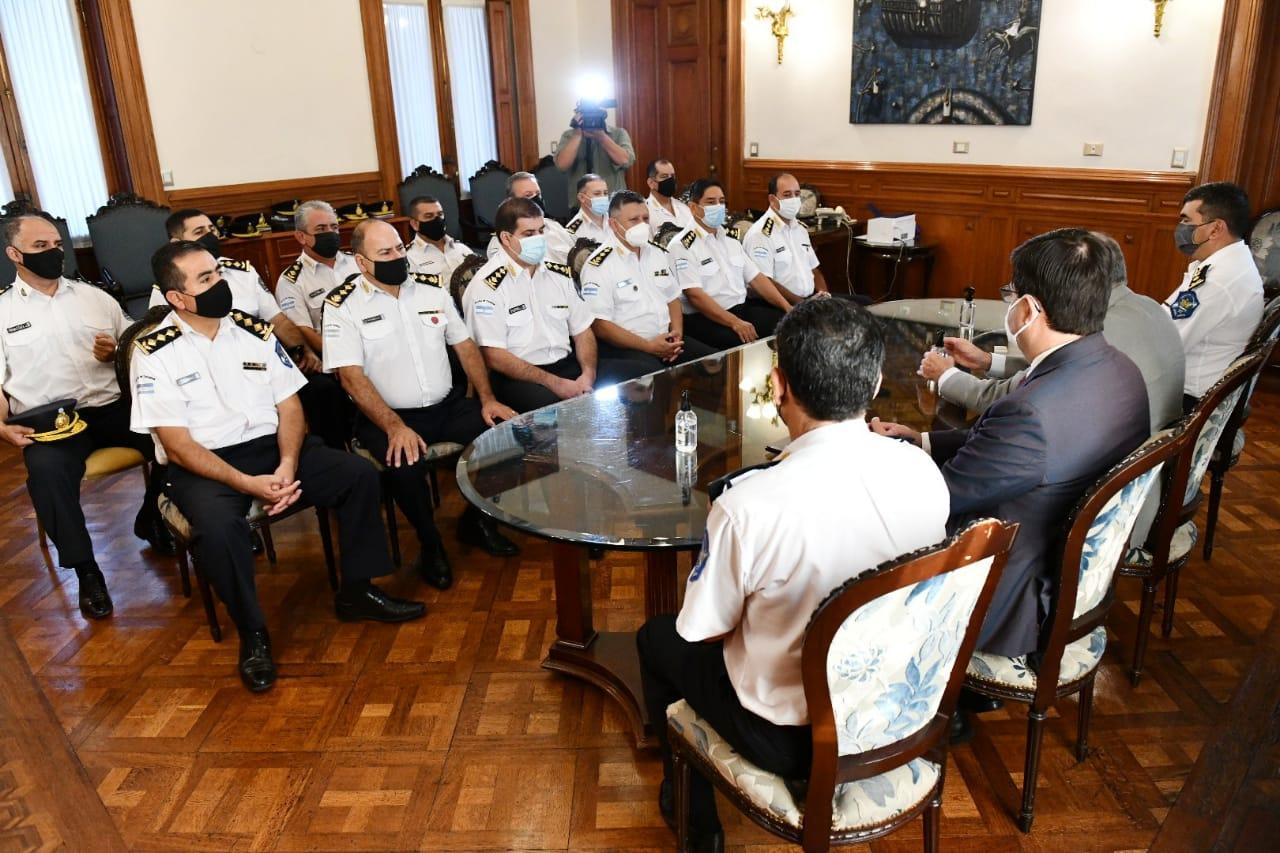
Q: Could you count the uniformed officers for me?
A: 15